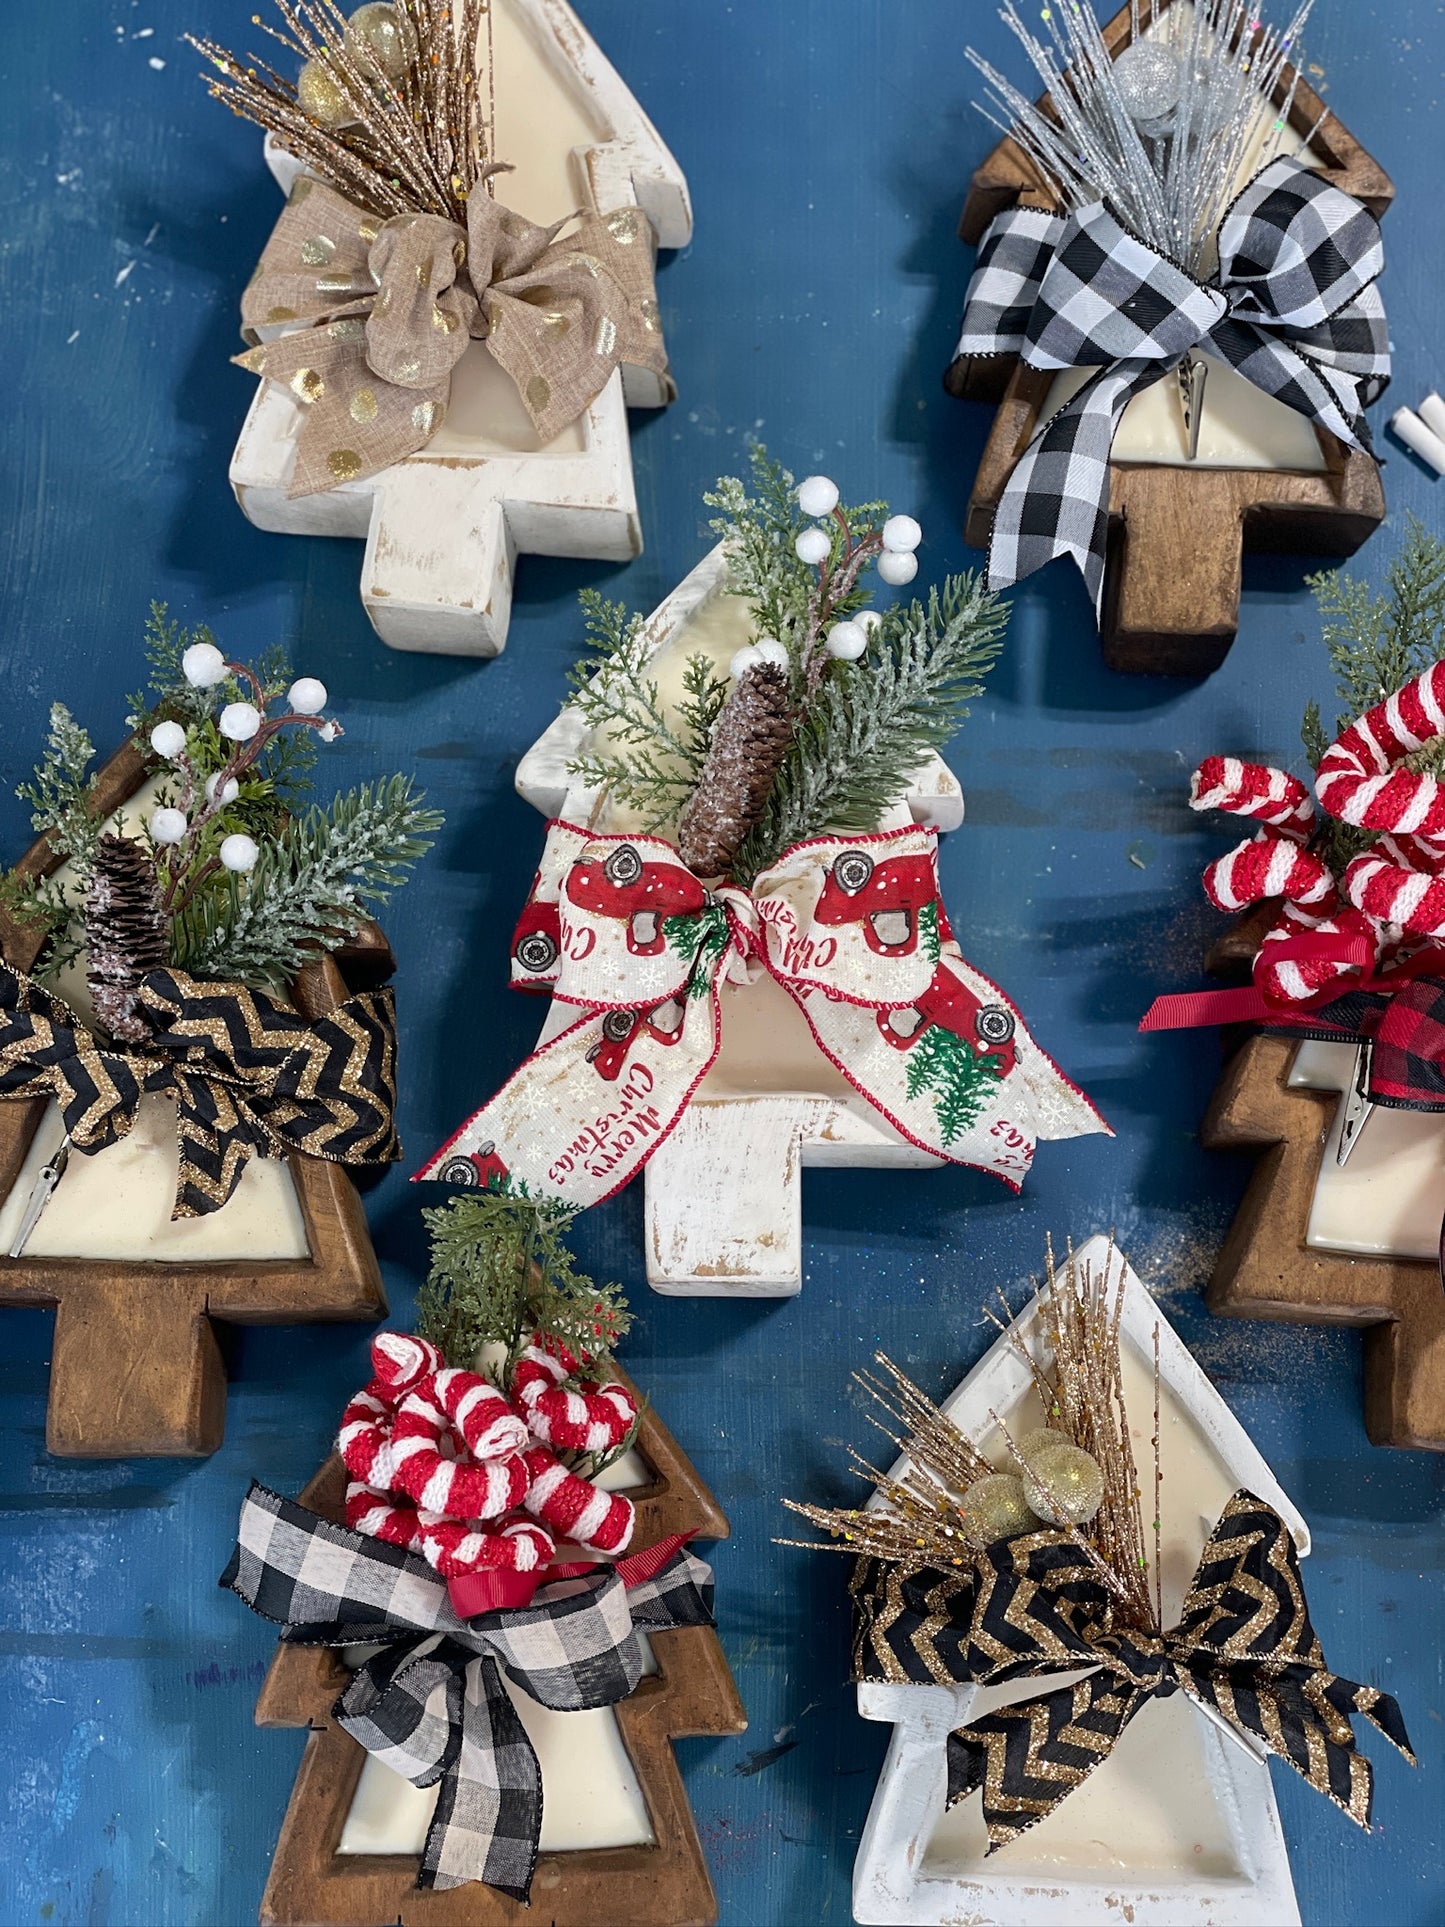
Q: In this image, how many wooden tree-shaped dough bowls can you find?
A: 7